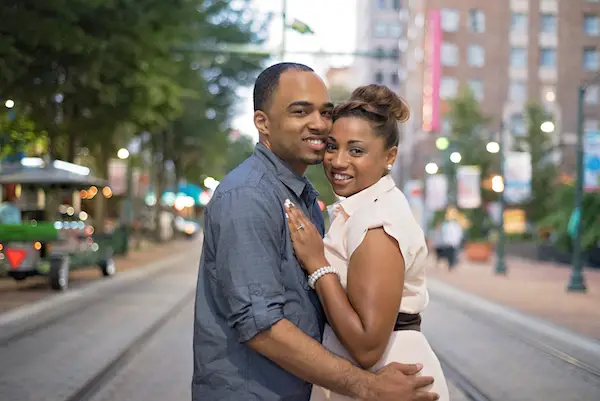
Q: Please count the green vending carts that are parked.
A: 1